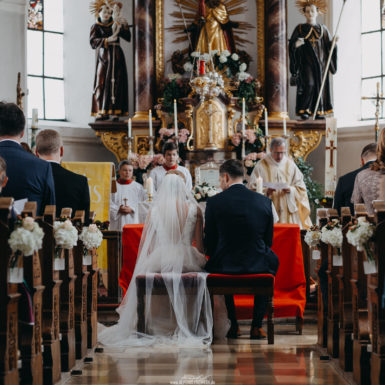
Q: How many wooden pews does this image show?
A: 11